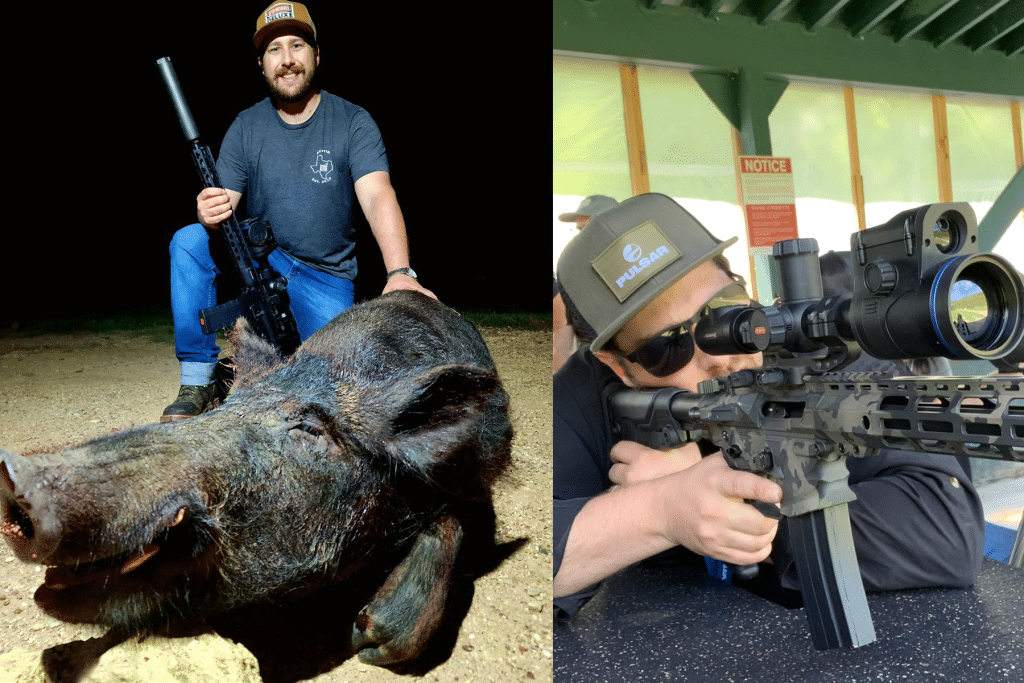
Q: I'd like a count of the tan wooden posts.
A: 5